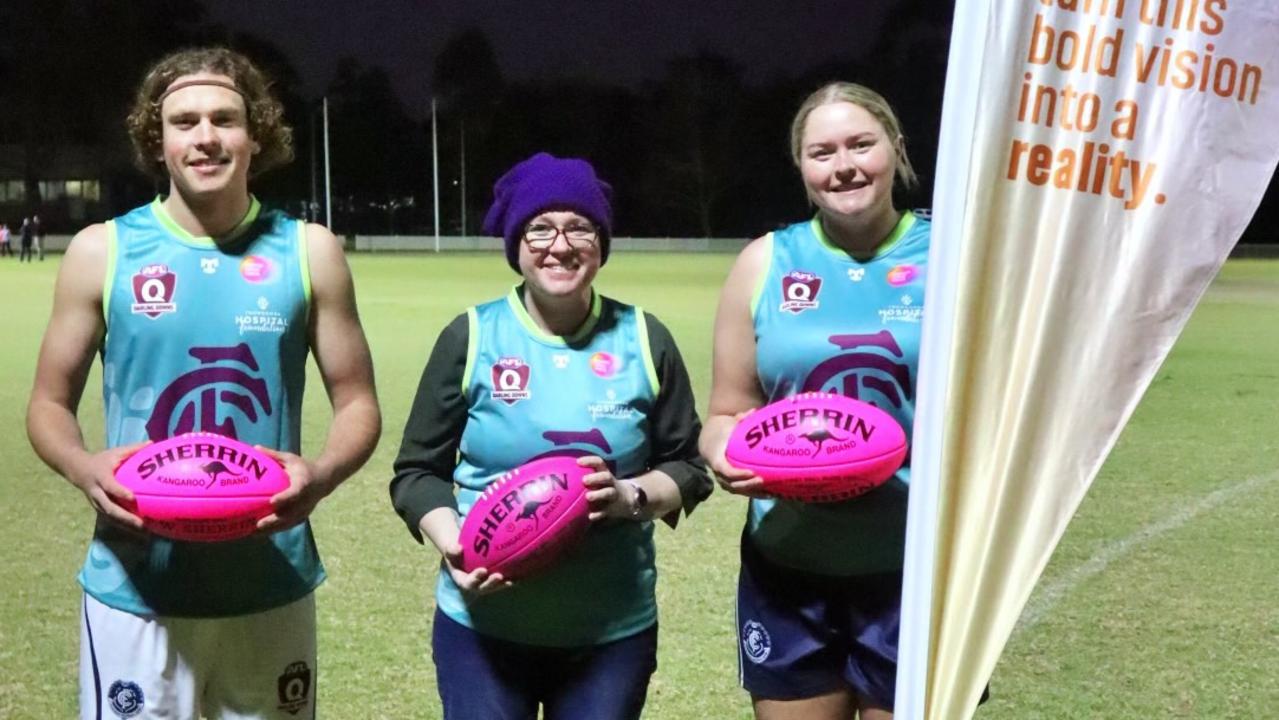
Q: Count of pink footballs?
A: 3